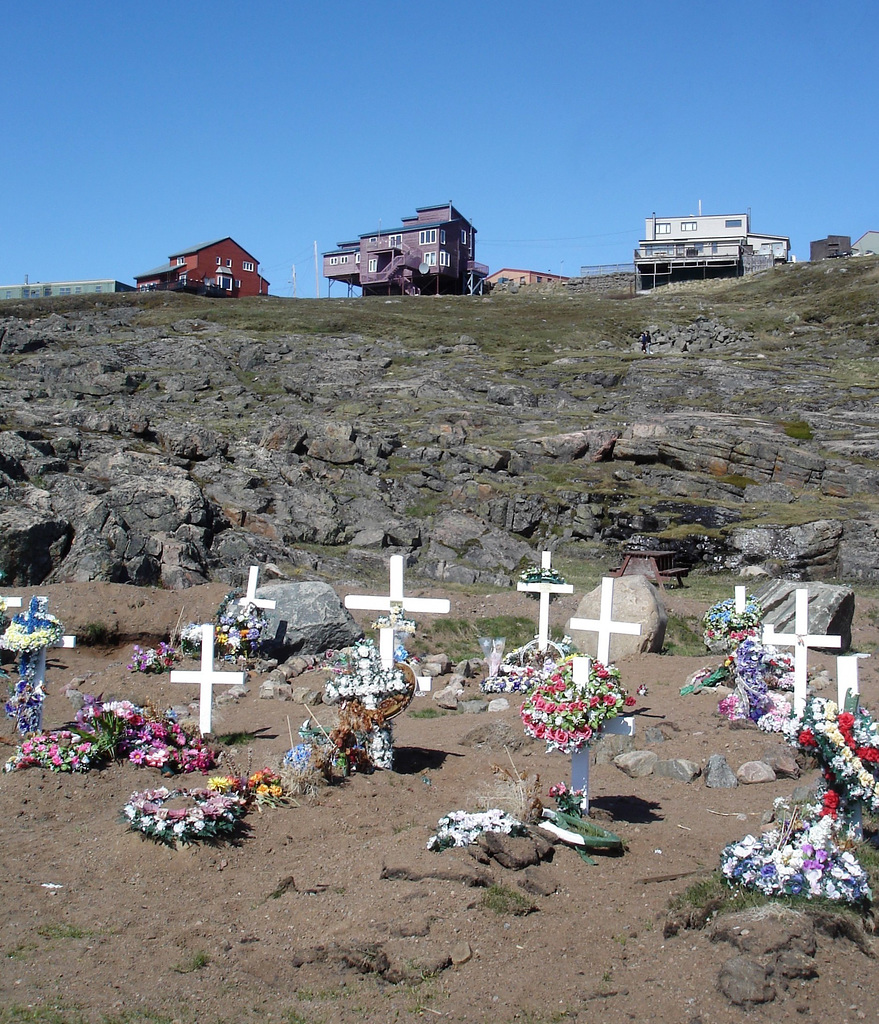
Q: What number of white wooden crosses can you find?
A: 12